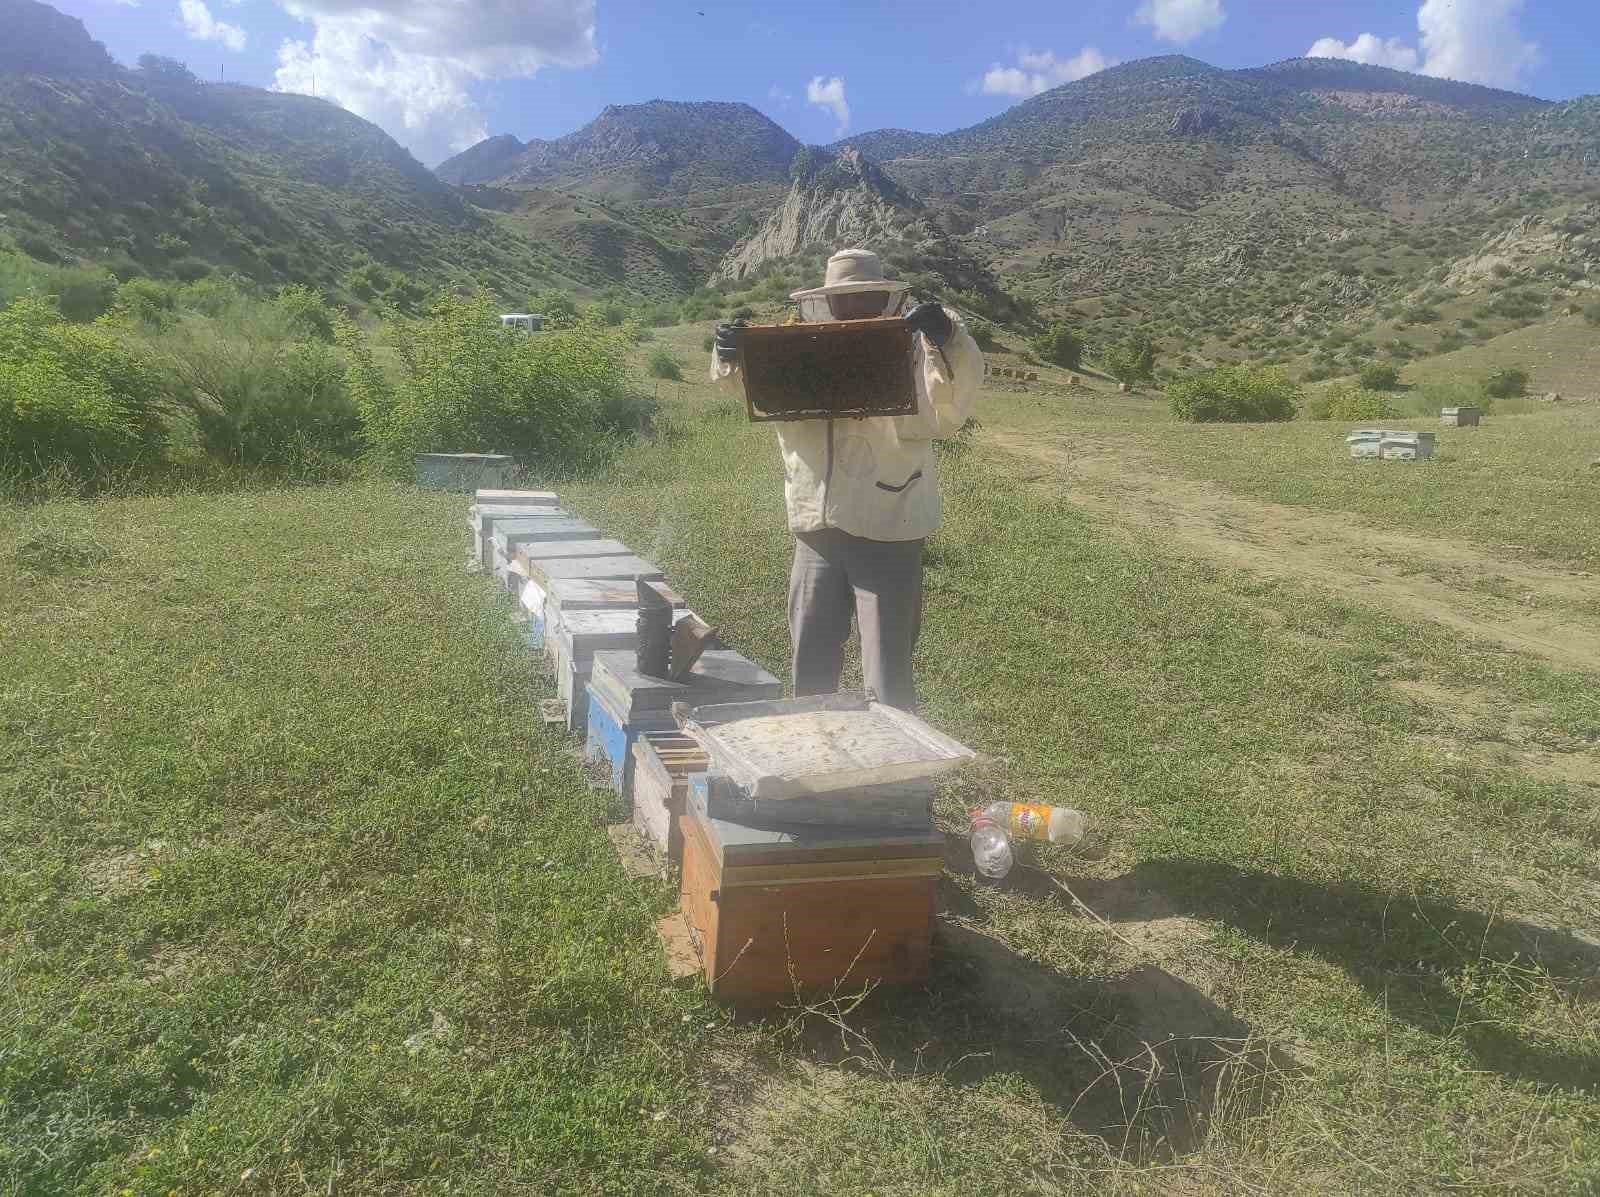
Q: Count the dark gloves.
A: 2